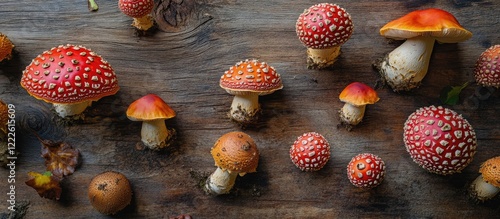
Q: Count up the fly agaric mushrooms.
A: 8